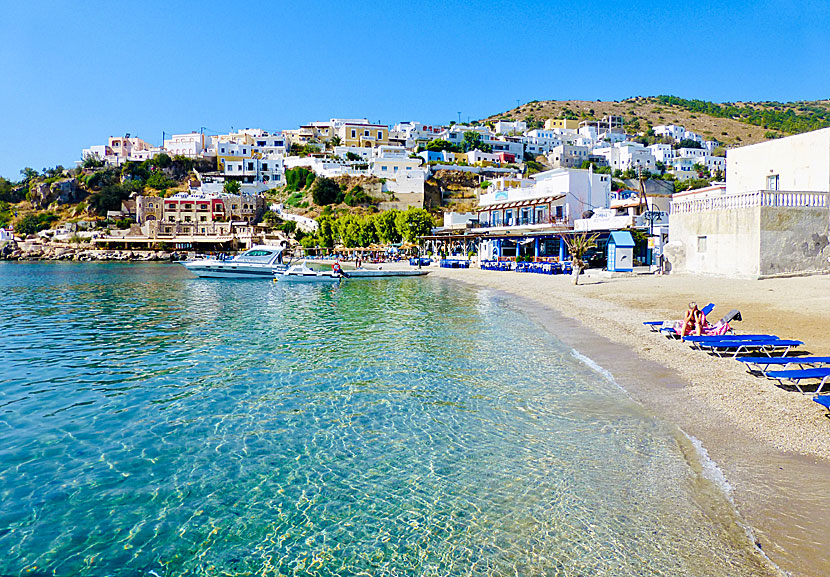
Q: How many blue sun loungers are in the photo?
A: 7